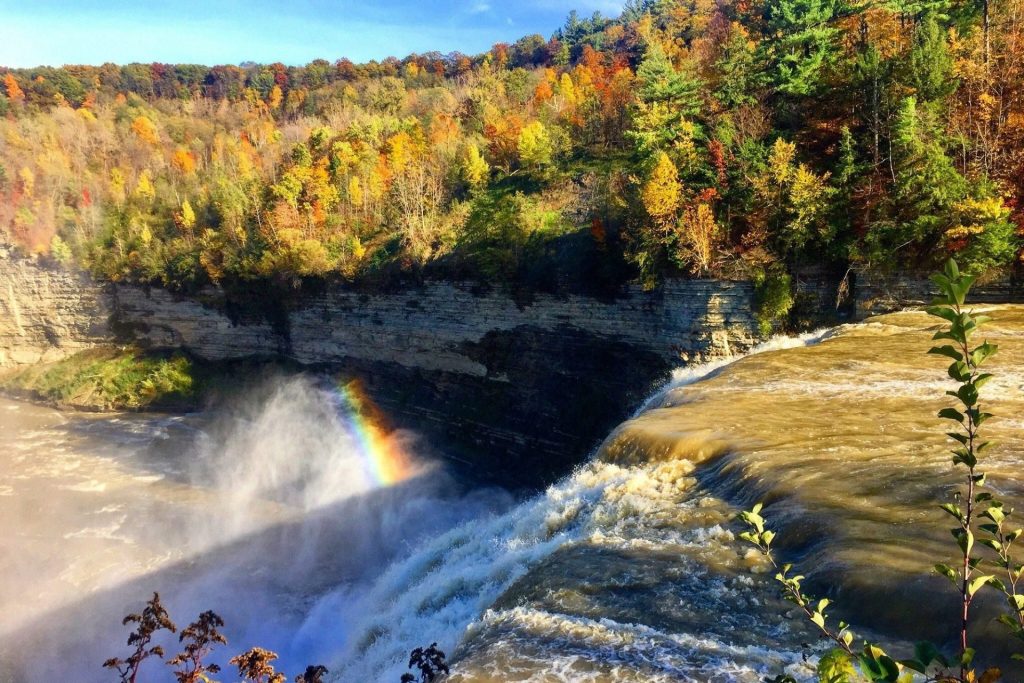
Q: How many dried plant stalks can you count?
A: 5